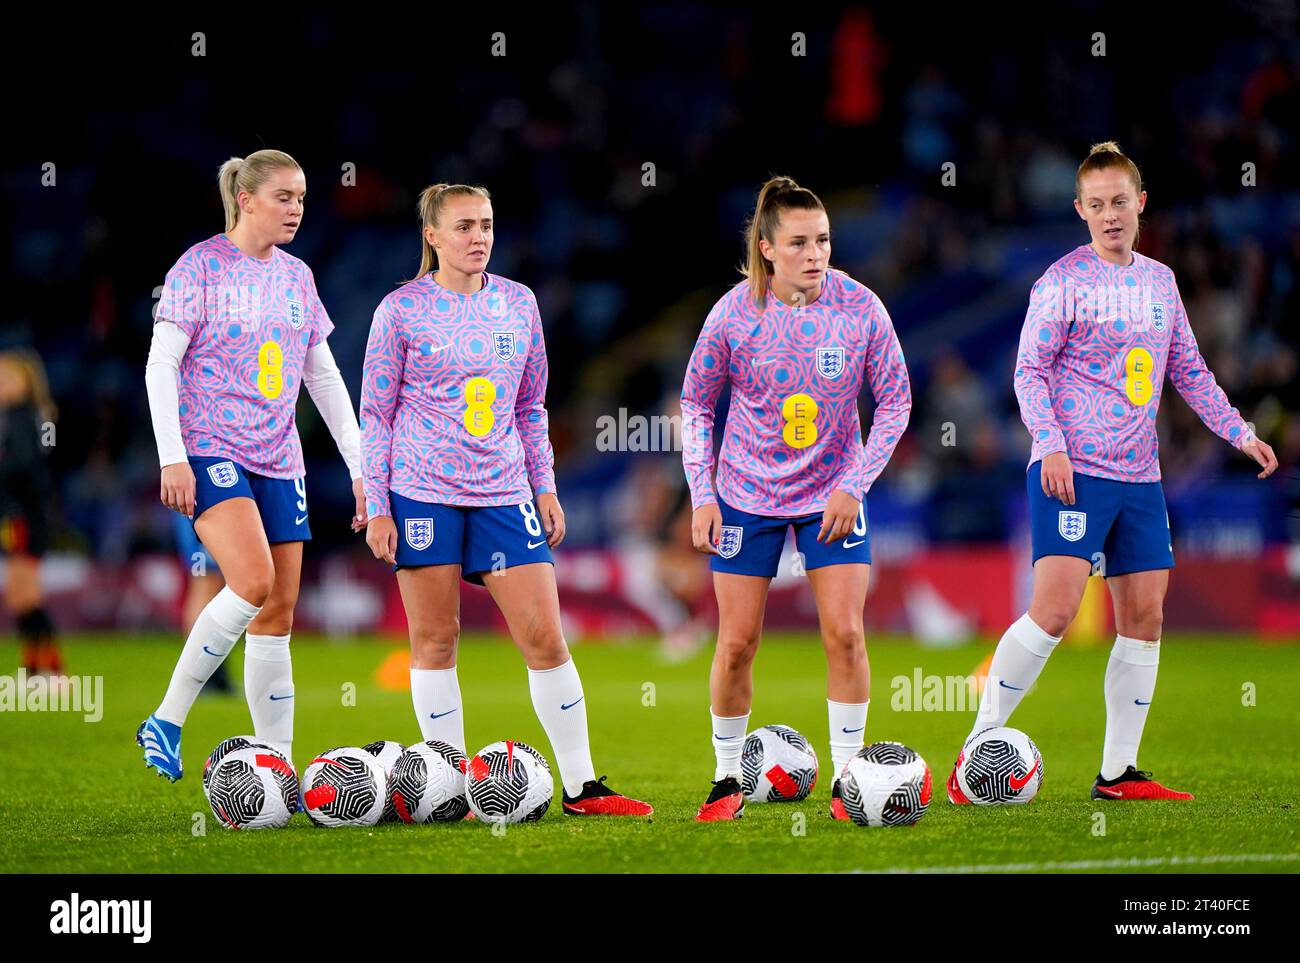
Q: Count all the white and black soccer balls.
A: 9